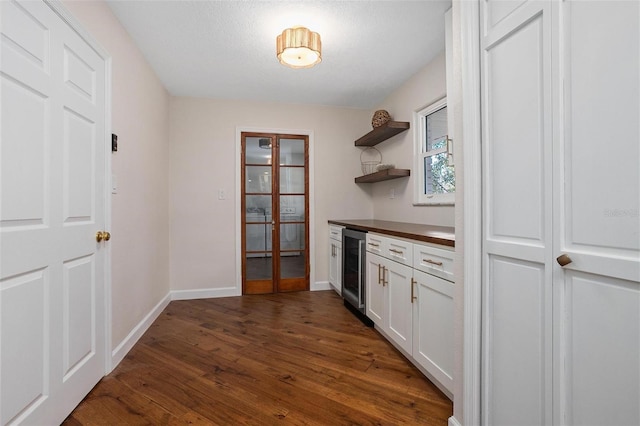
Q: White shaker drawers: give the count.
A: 4